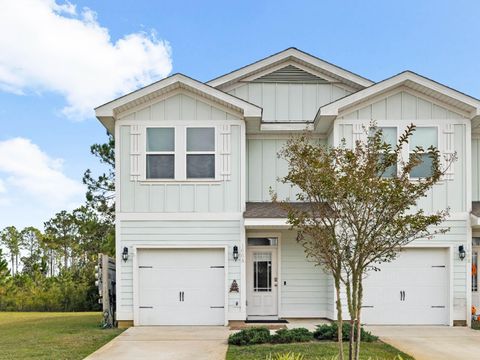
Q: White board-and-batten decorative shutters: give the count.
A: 4